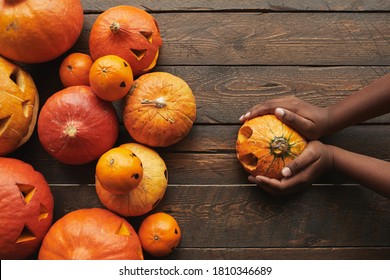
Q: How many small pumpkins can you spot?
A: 4